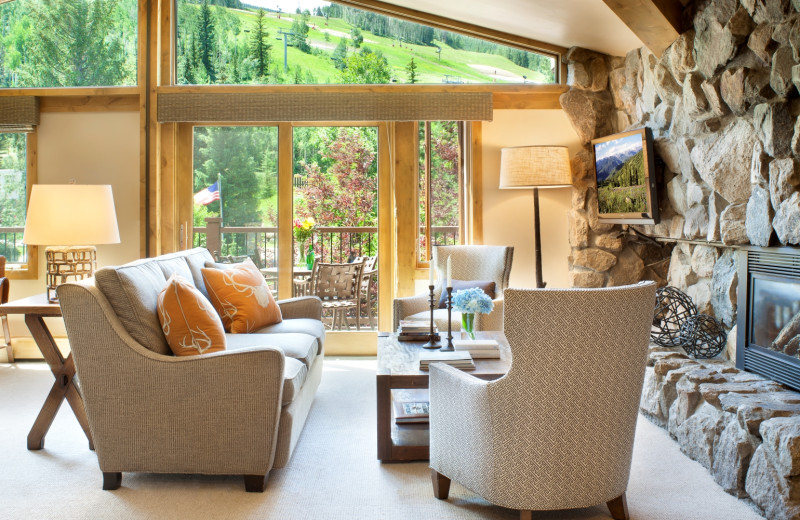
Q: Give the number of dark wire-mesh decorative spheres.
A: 2